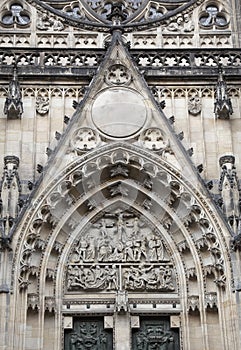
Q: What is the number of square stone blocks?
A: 4